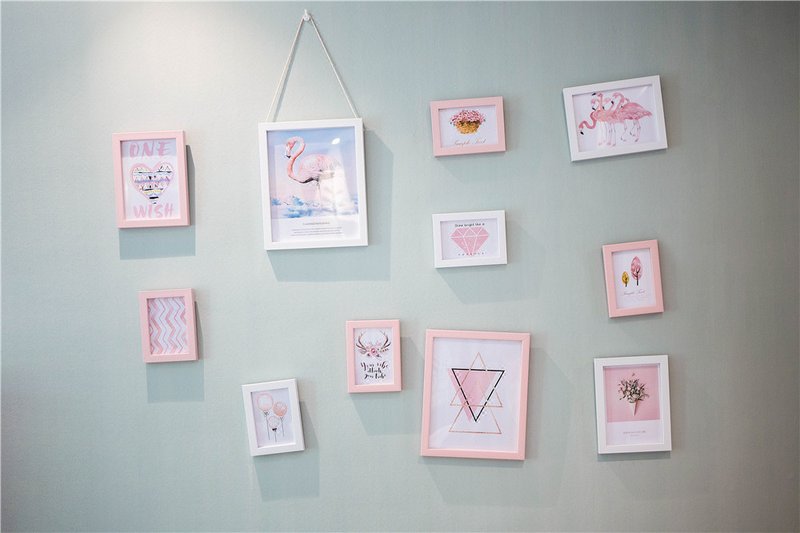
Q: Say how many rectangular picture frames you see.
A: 11